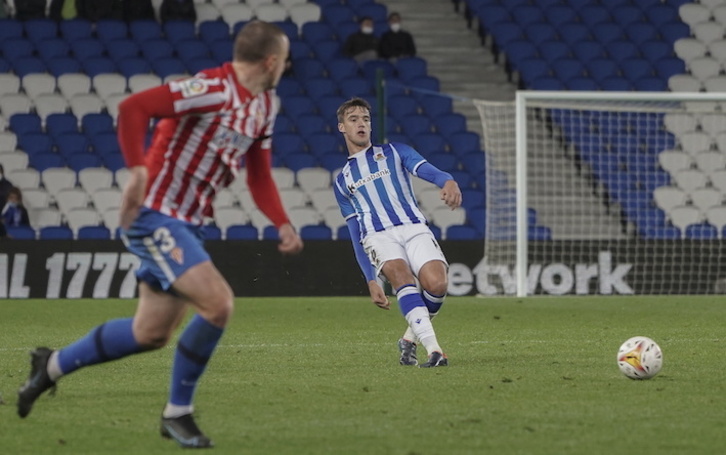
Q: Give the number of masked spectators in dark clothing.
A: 2